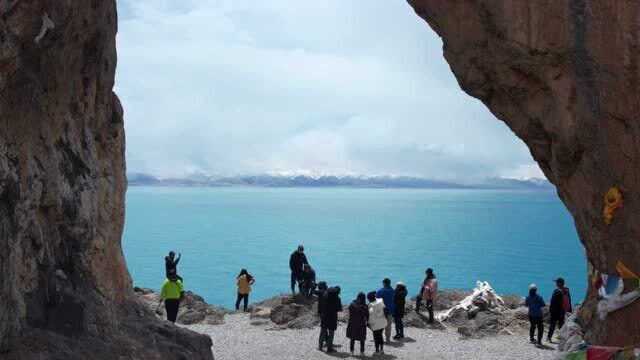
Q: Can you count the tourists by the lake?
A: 14